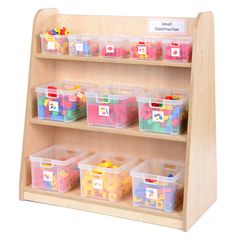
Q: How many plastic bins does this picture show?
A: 11